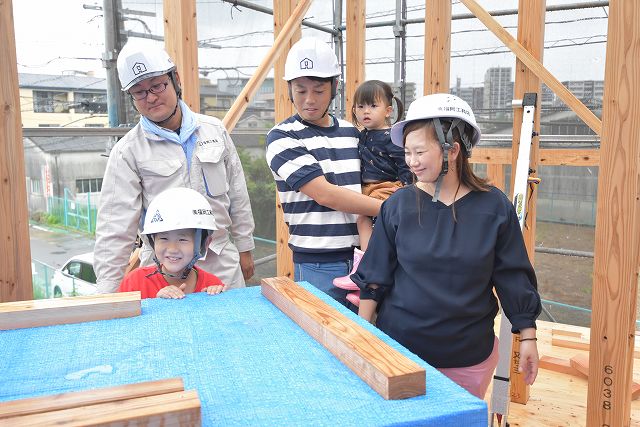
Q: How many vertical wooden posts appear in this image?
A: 7